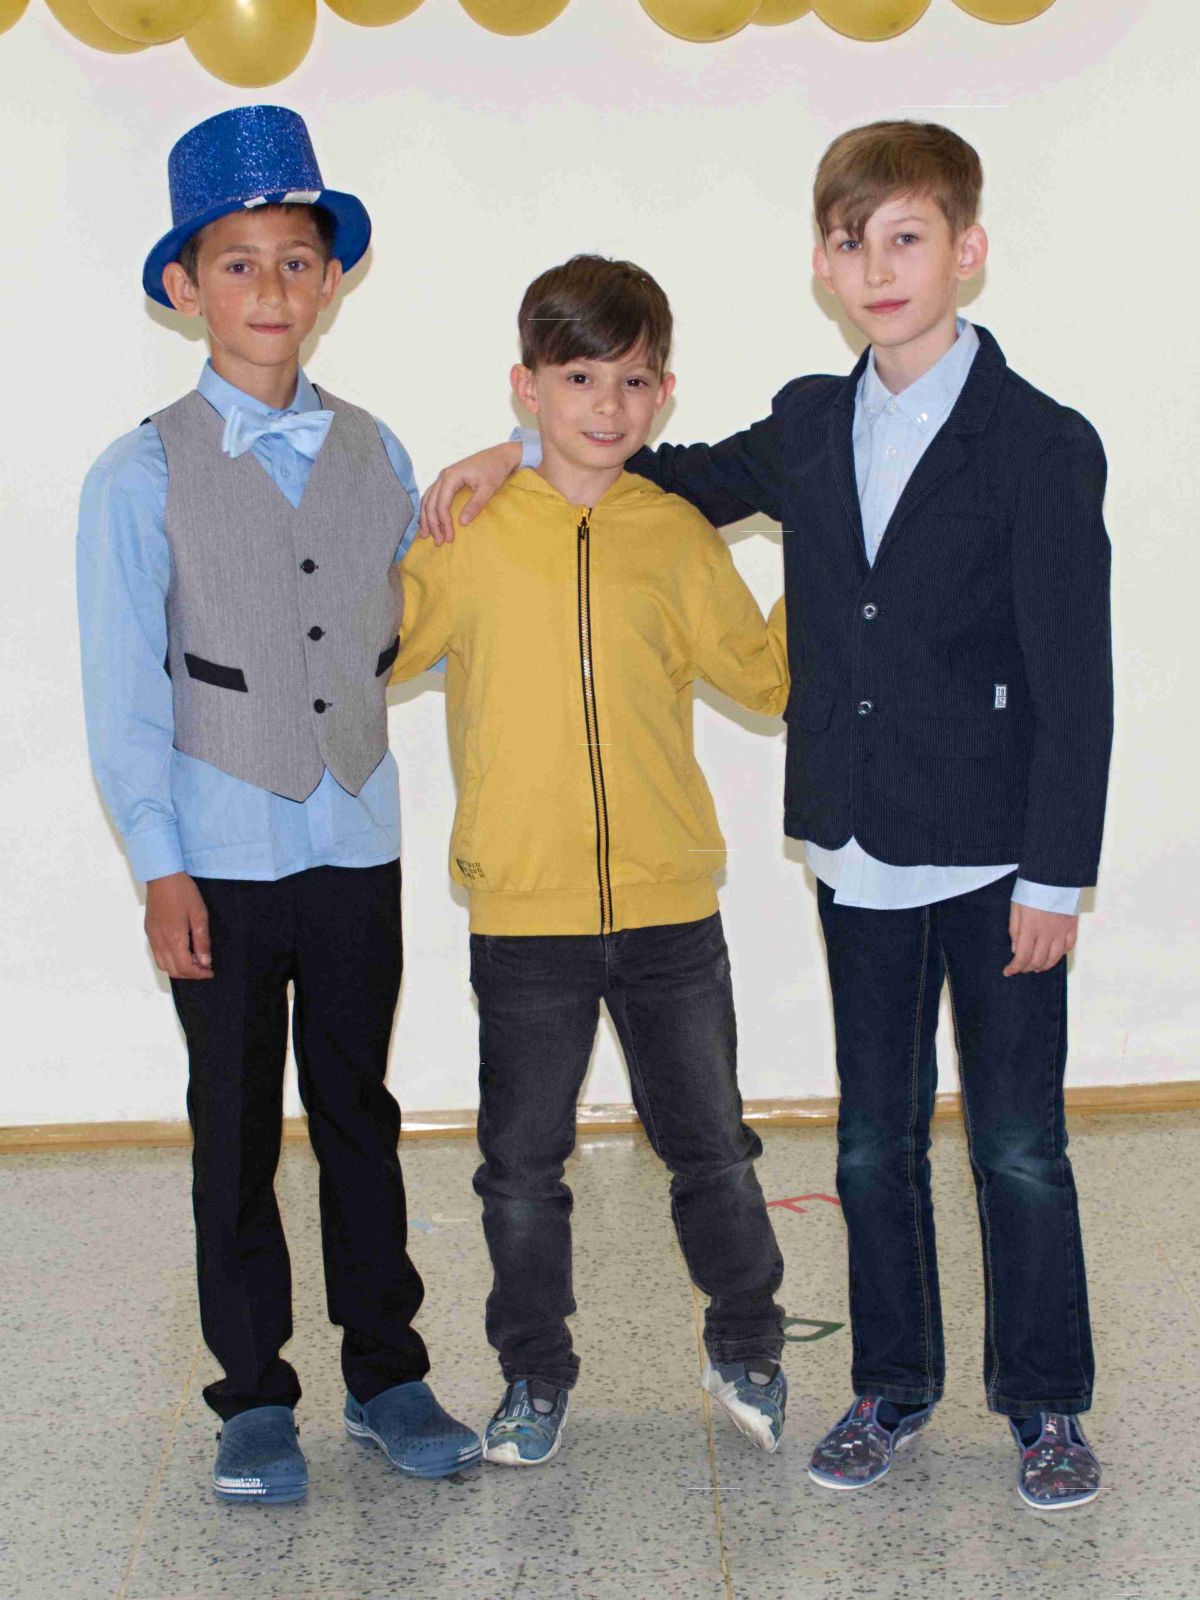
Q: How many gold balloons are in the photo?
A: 10